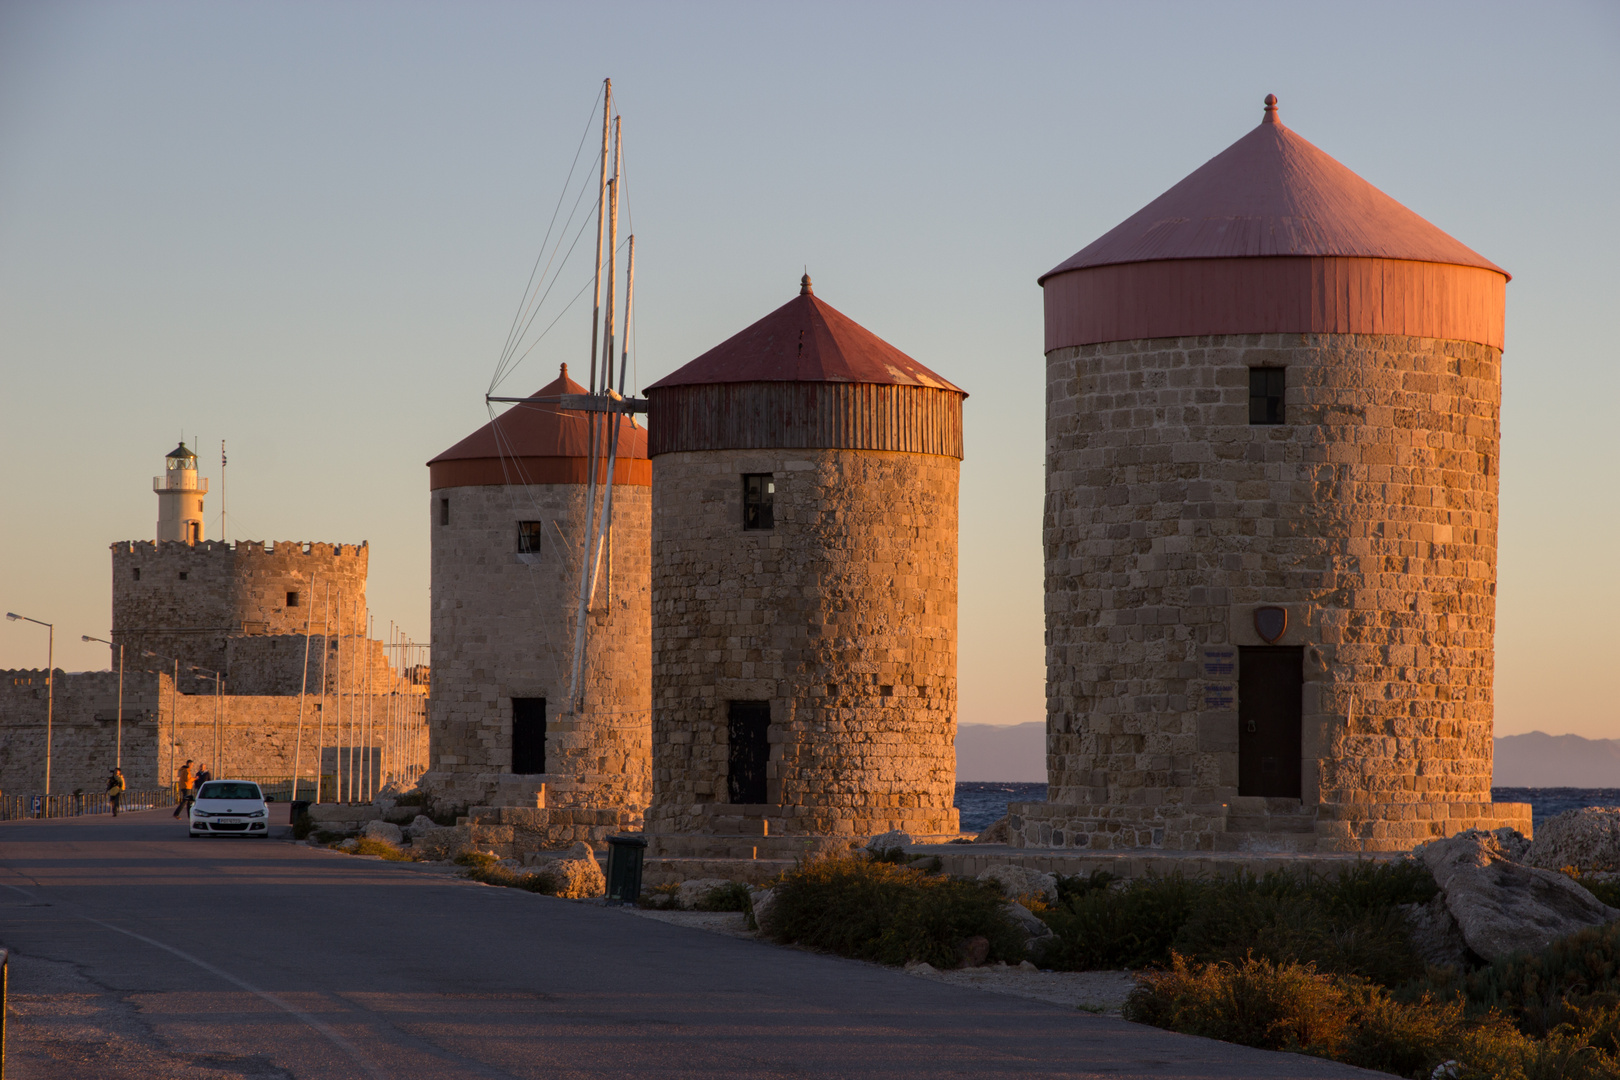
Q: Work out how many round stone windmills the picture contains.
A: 3